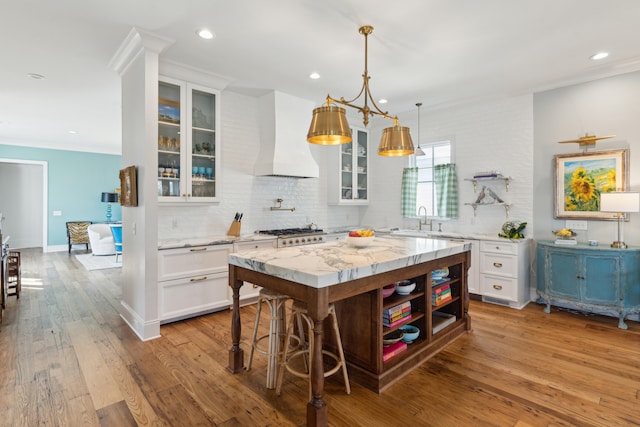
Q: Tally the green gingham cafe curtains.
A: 2